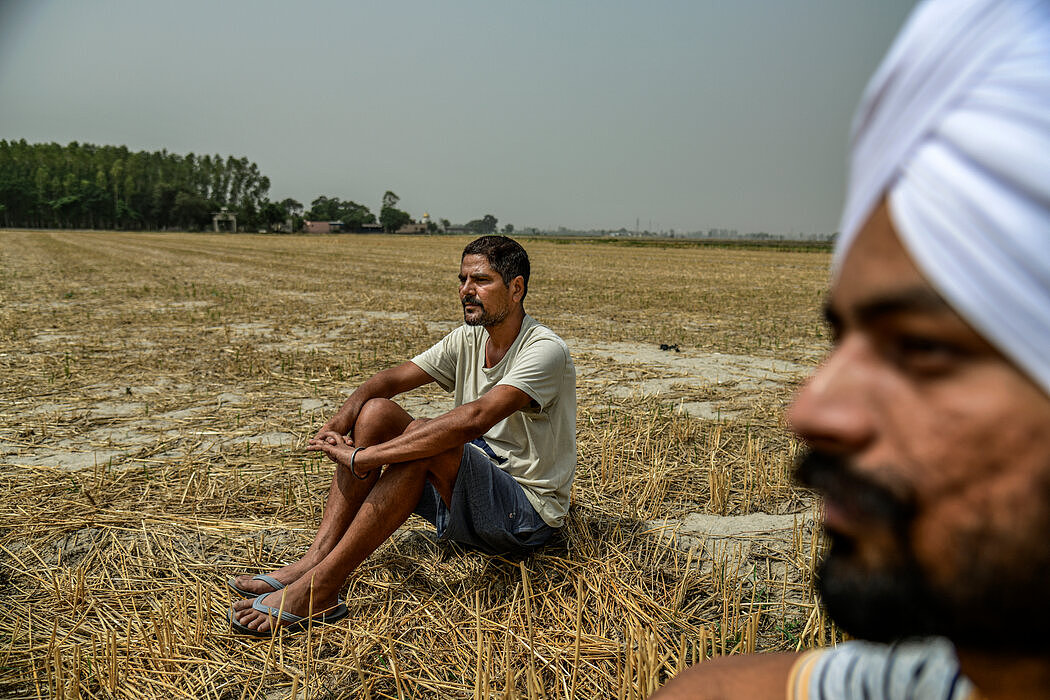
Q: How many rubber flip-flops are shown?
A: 2